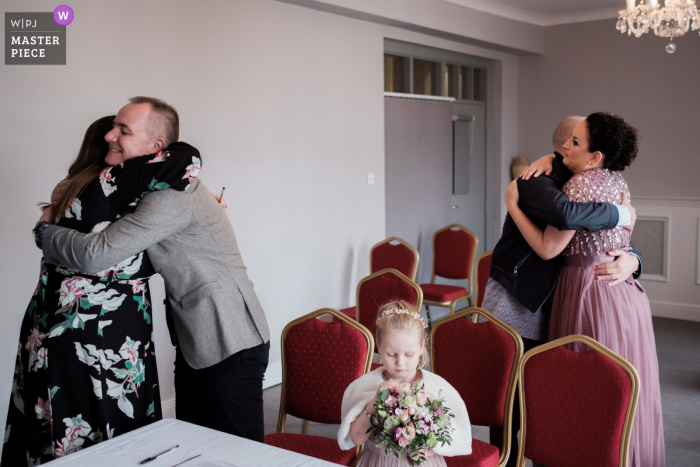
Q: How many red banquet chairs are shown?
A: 7